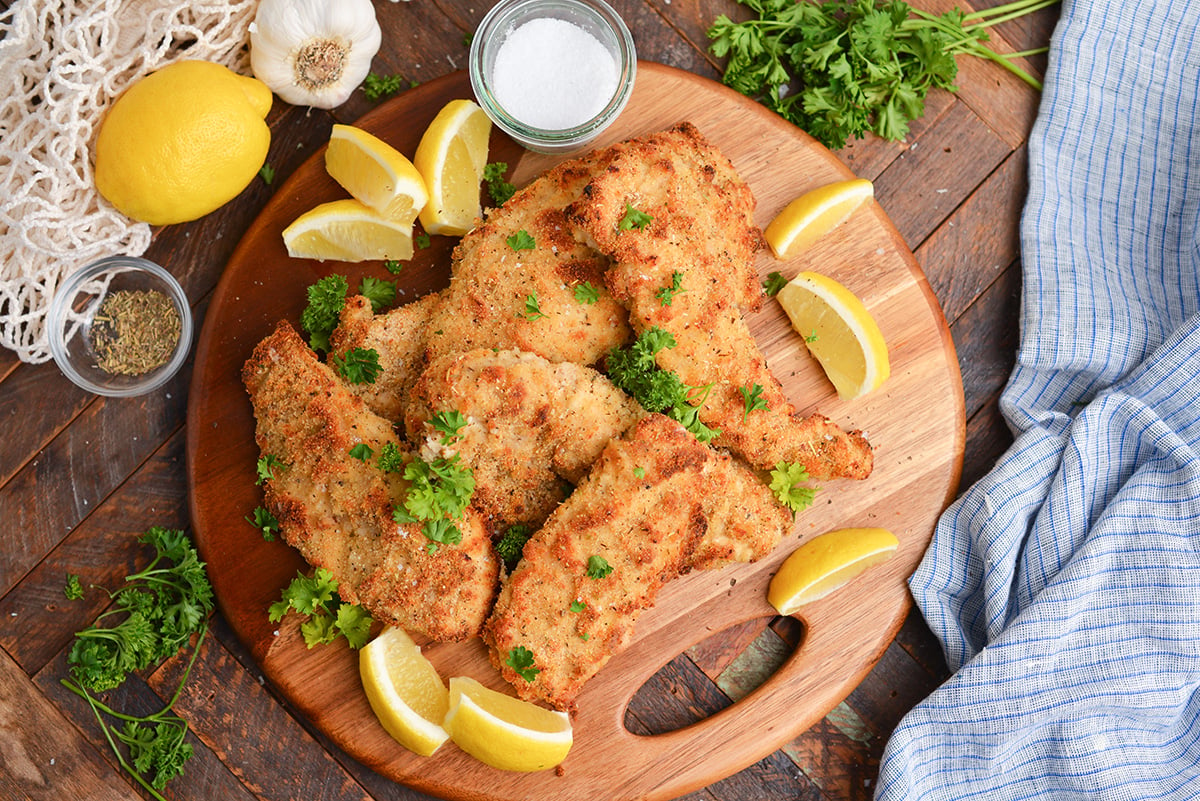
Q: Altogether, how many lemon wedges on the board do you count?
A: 8